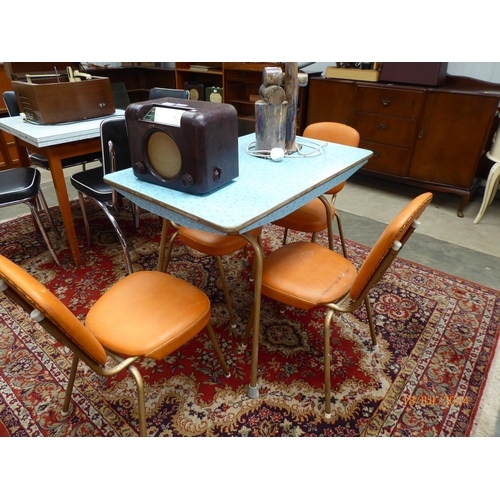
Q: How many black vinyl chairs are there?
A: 4